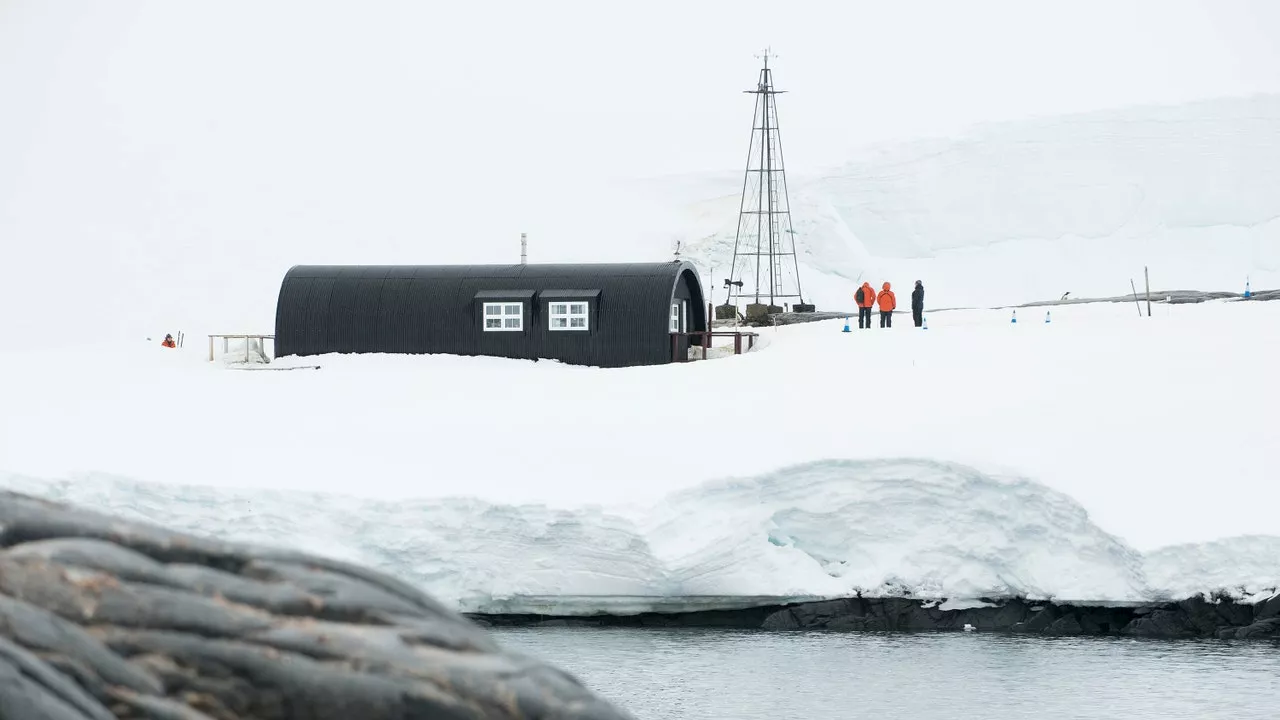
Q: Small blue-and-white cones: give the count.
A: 5